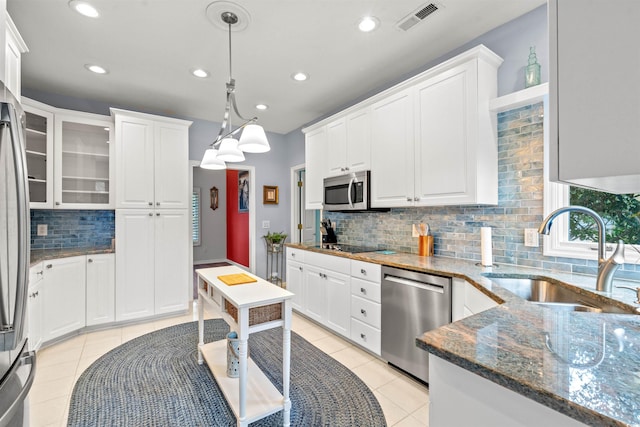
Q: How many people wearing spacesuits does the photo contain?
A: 0